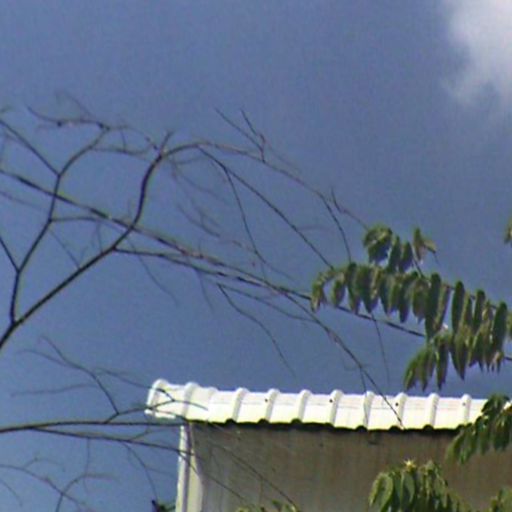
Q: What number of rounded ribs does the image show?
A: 11